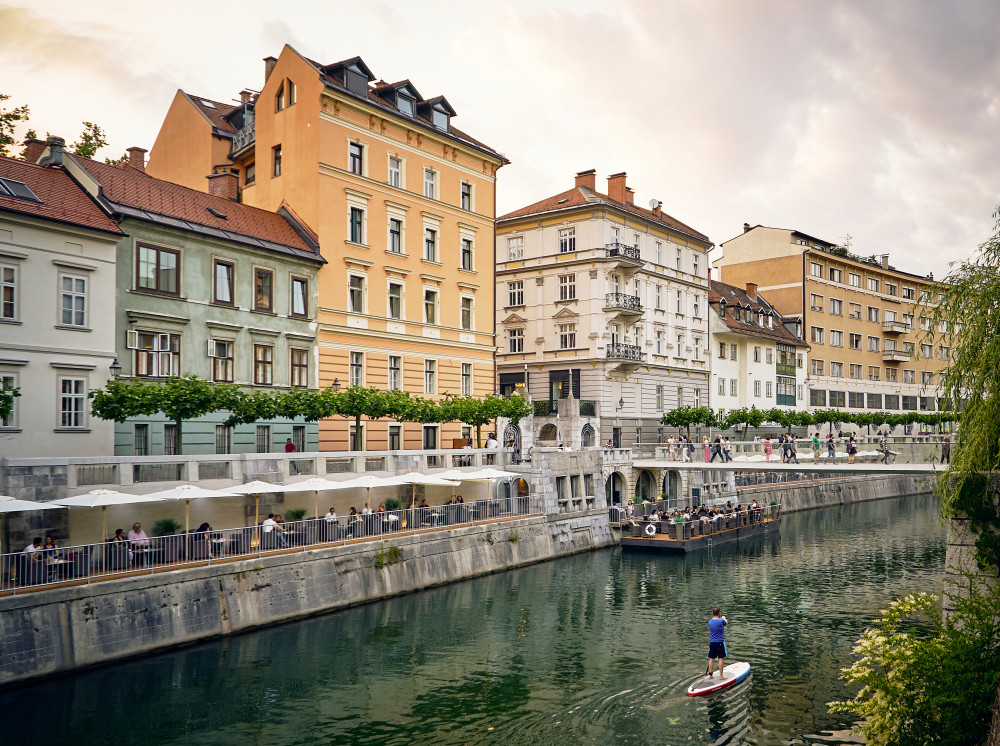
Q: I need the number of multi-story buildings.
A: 6